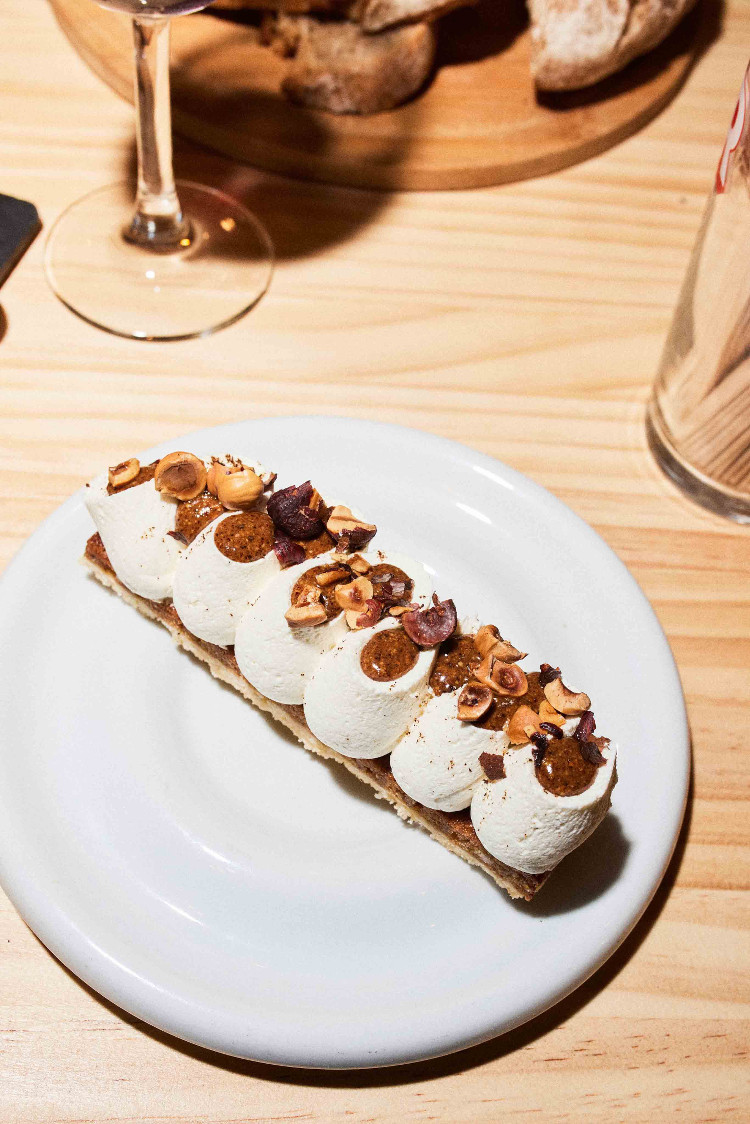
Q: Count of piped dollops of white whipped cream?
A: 6